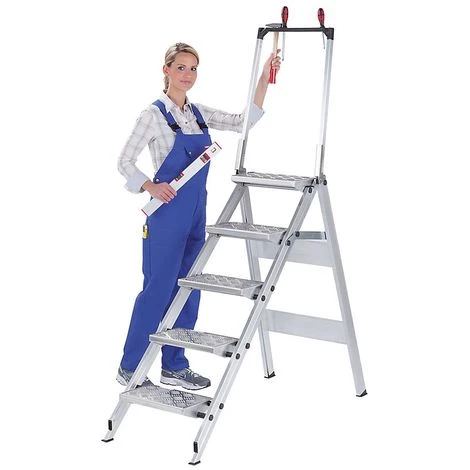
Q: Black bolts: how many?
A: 10